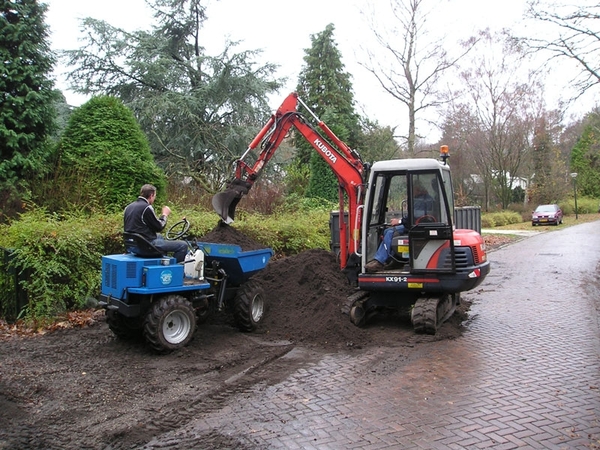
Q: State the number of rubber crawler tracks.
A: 2